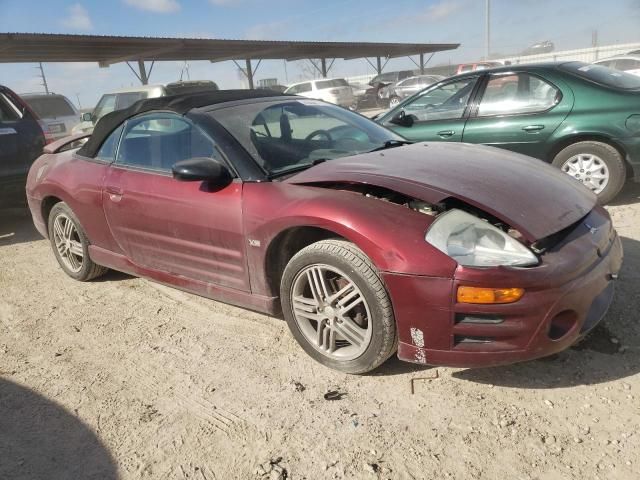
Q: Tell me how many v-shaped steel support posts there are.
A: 5